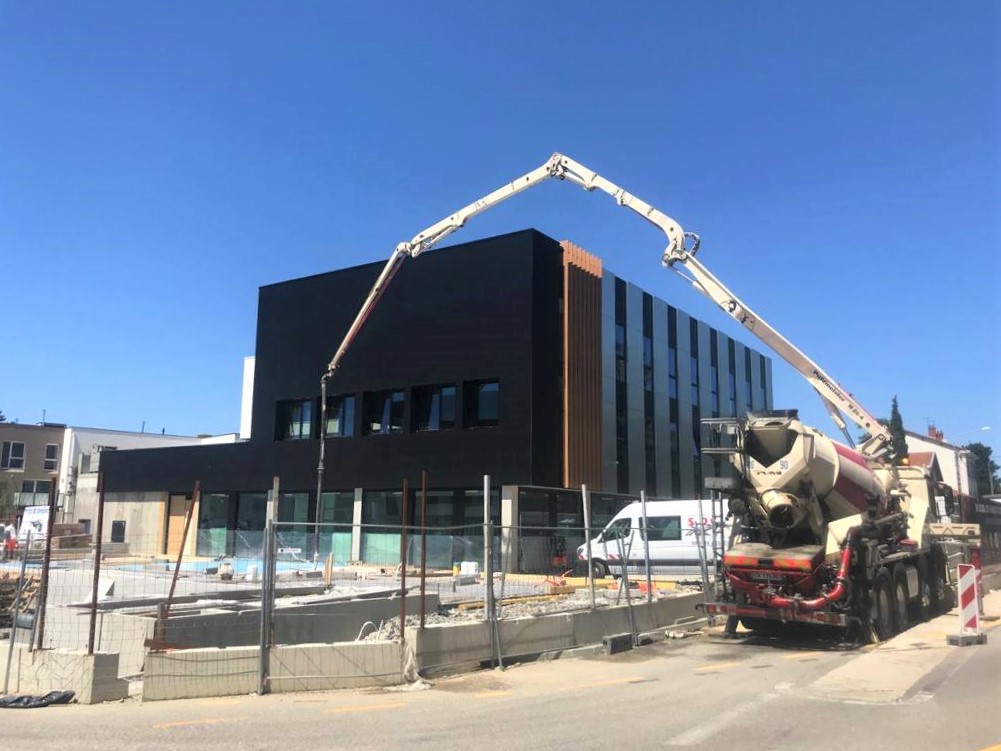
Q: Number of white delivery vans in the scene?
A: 1